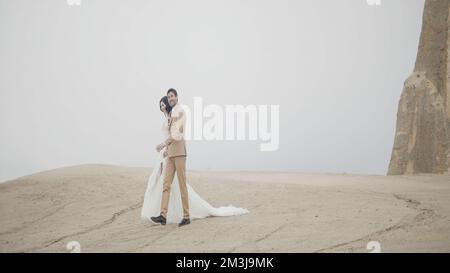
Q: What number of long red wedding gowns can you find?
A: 0